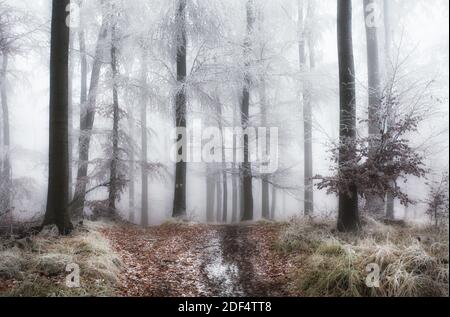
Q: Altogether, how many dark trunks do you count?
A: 4